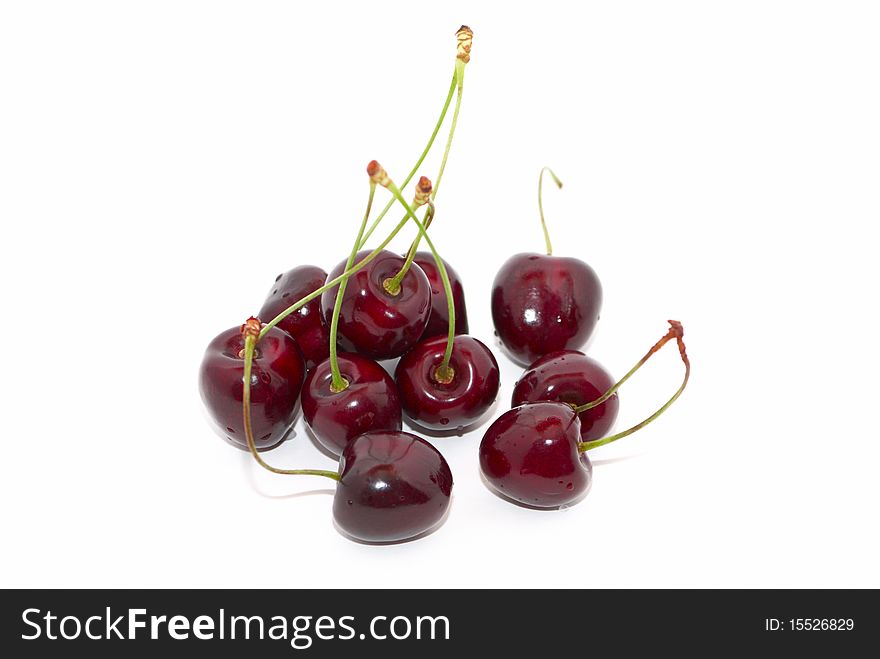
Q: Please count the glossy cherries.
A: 10